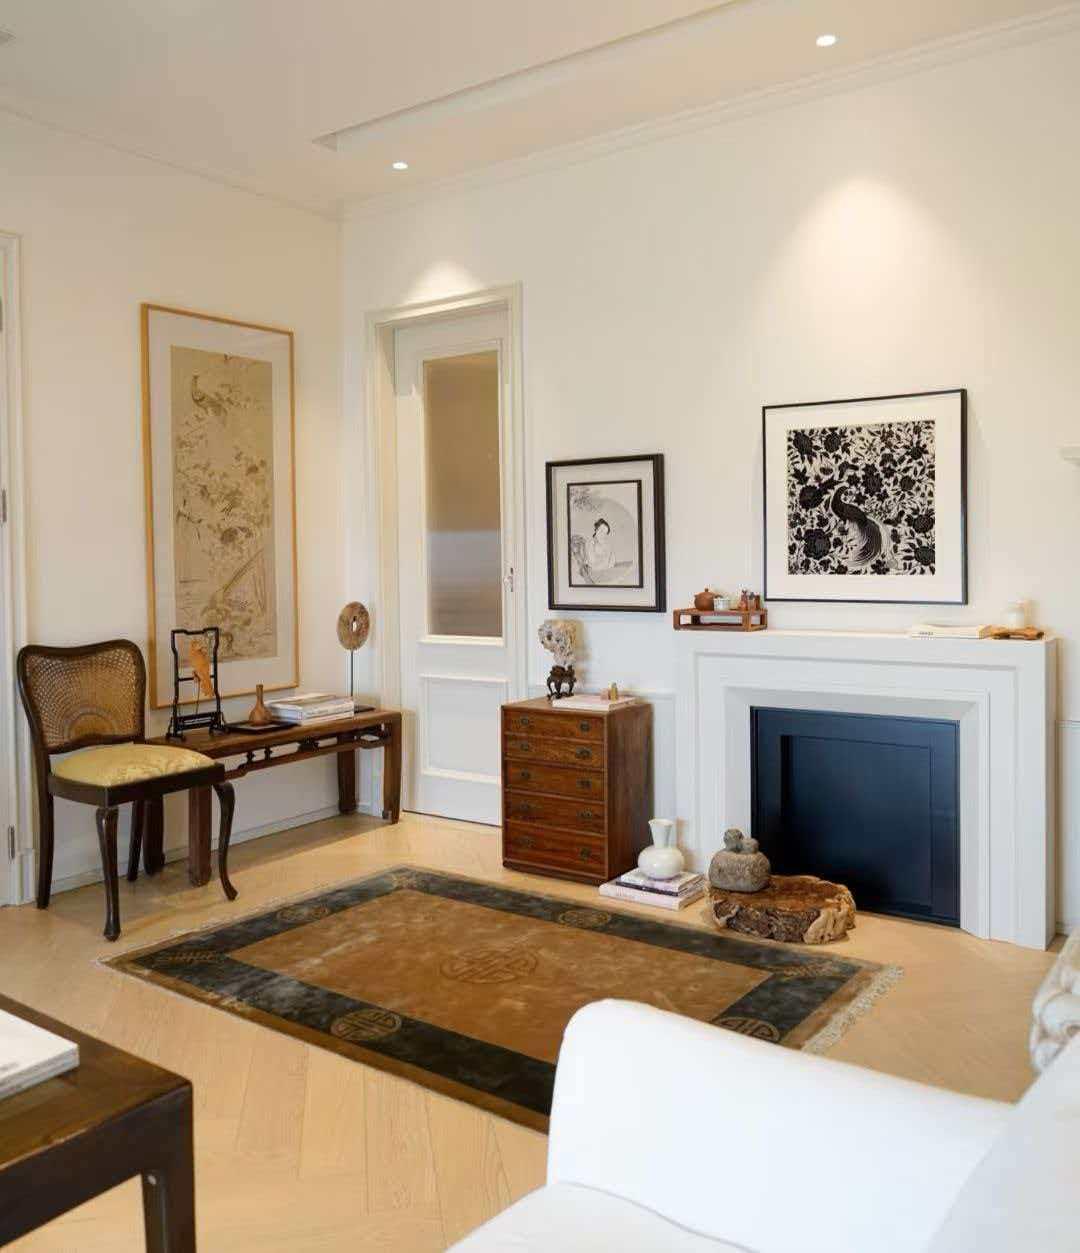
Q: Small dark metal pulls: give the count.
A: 10